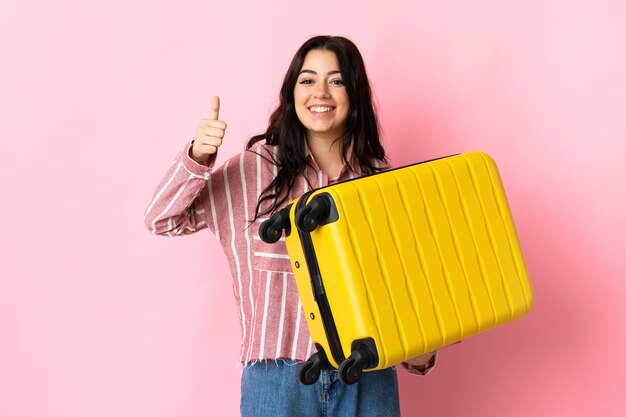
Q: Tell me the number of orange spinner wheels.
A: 0